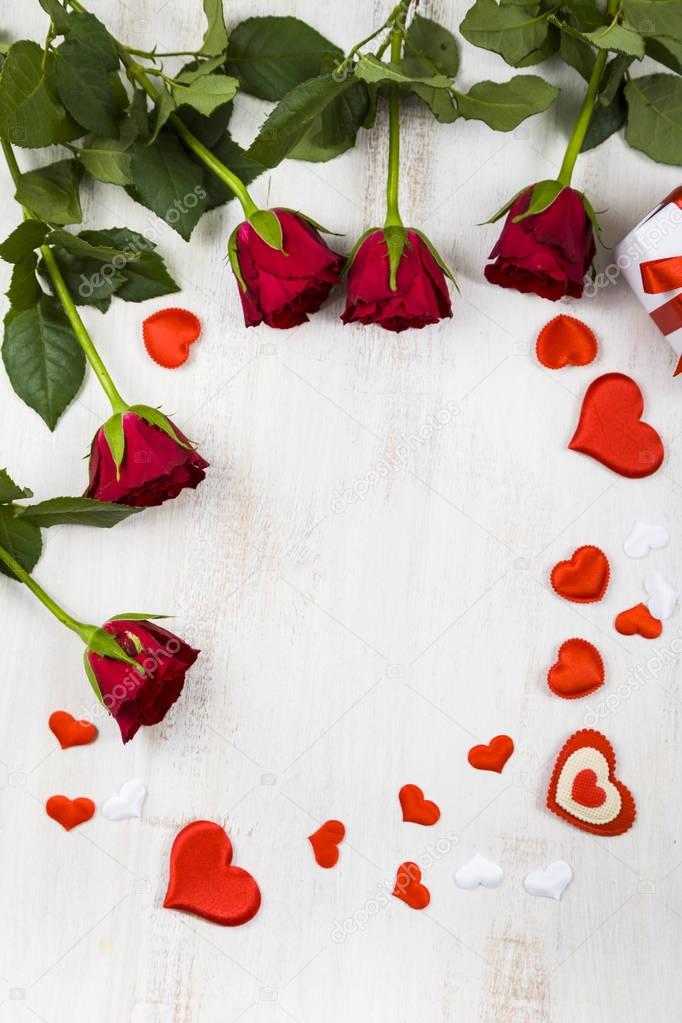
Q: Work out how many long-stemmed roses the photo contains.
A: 5